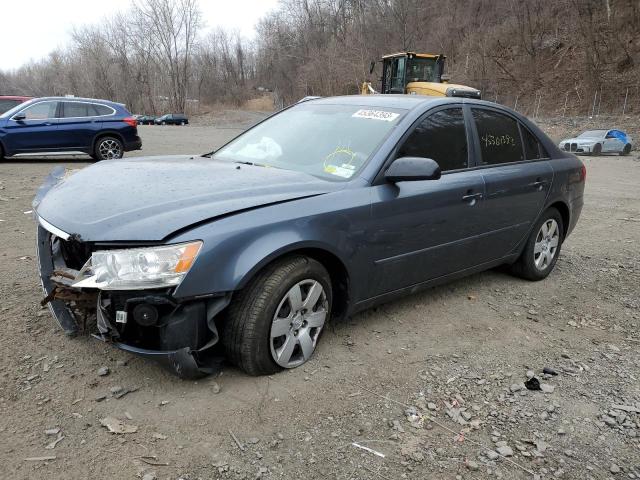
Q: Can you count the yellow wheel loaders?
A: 1